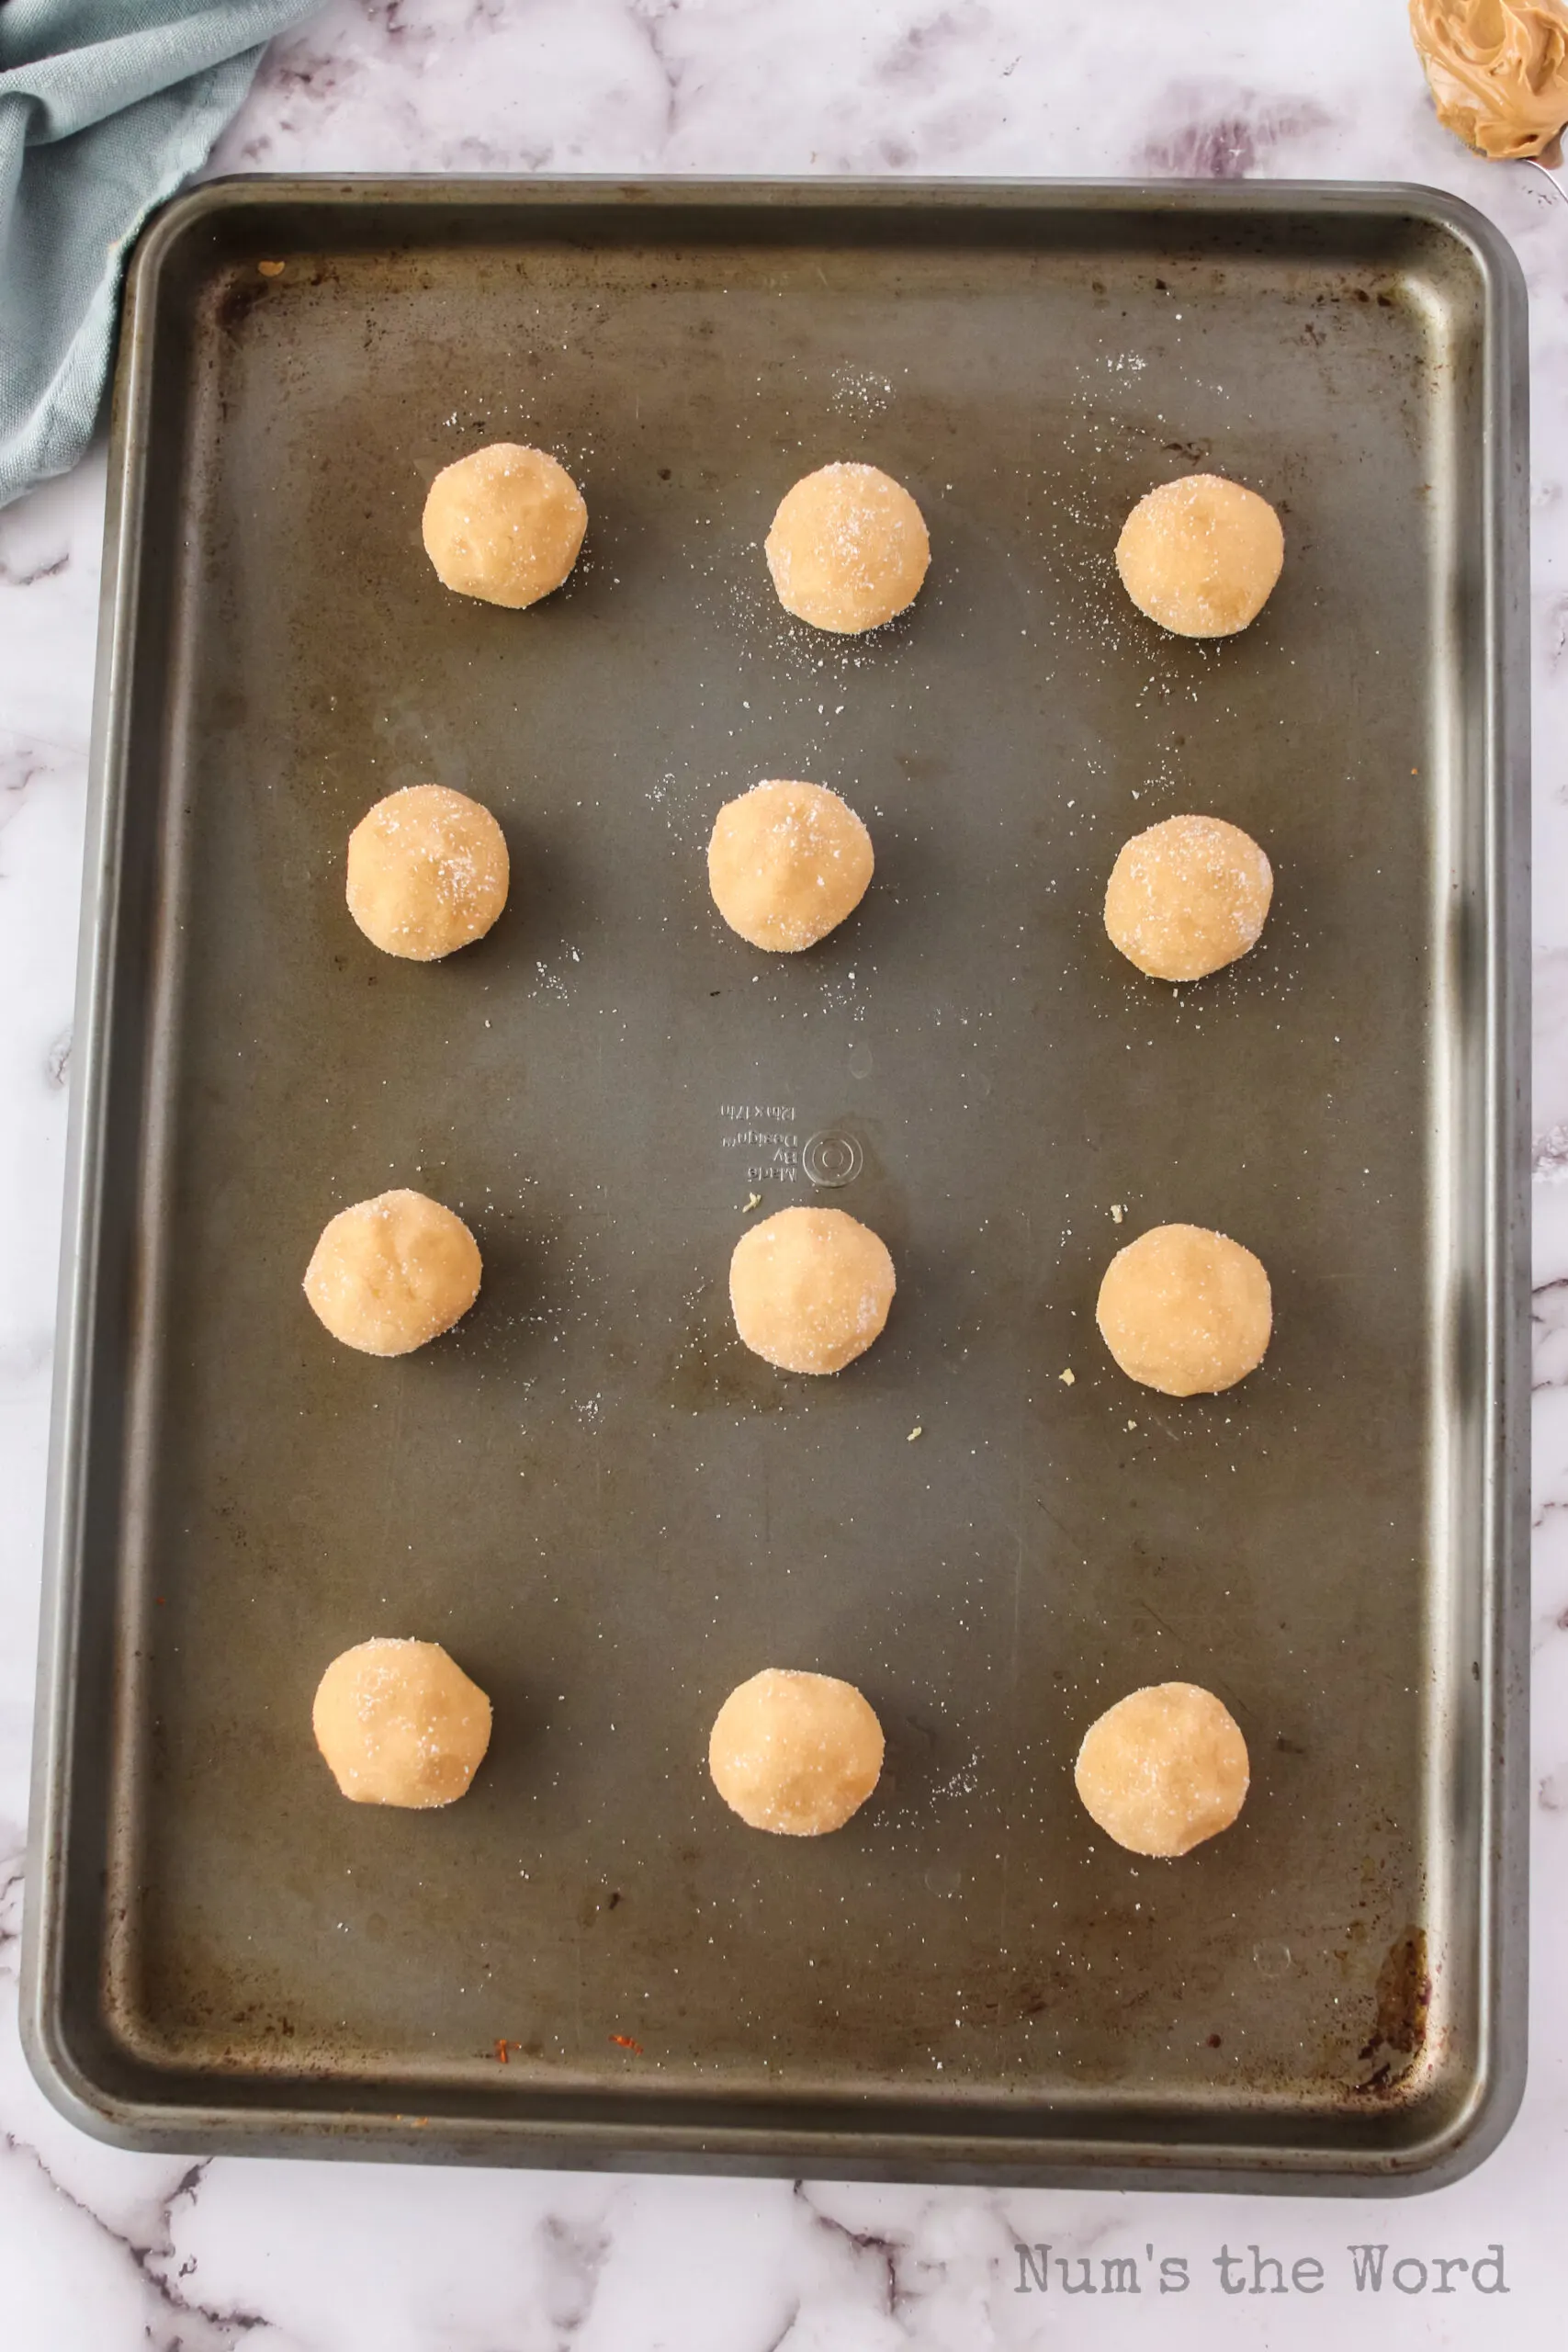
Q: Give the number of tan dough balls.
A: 12